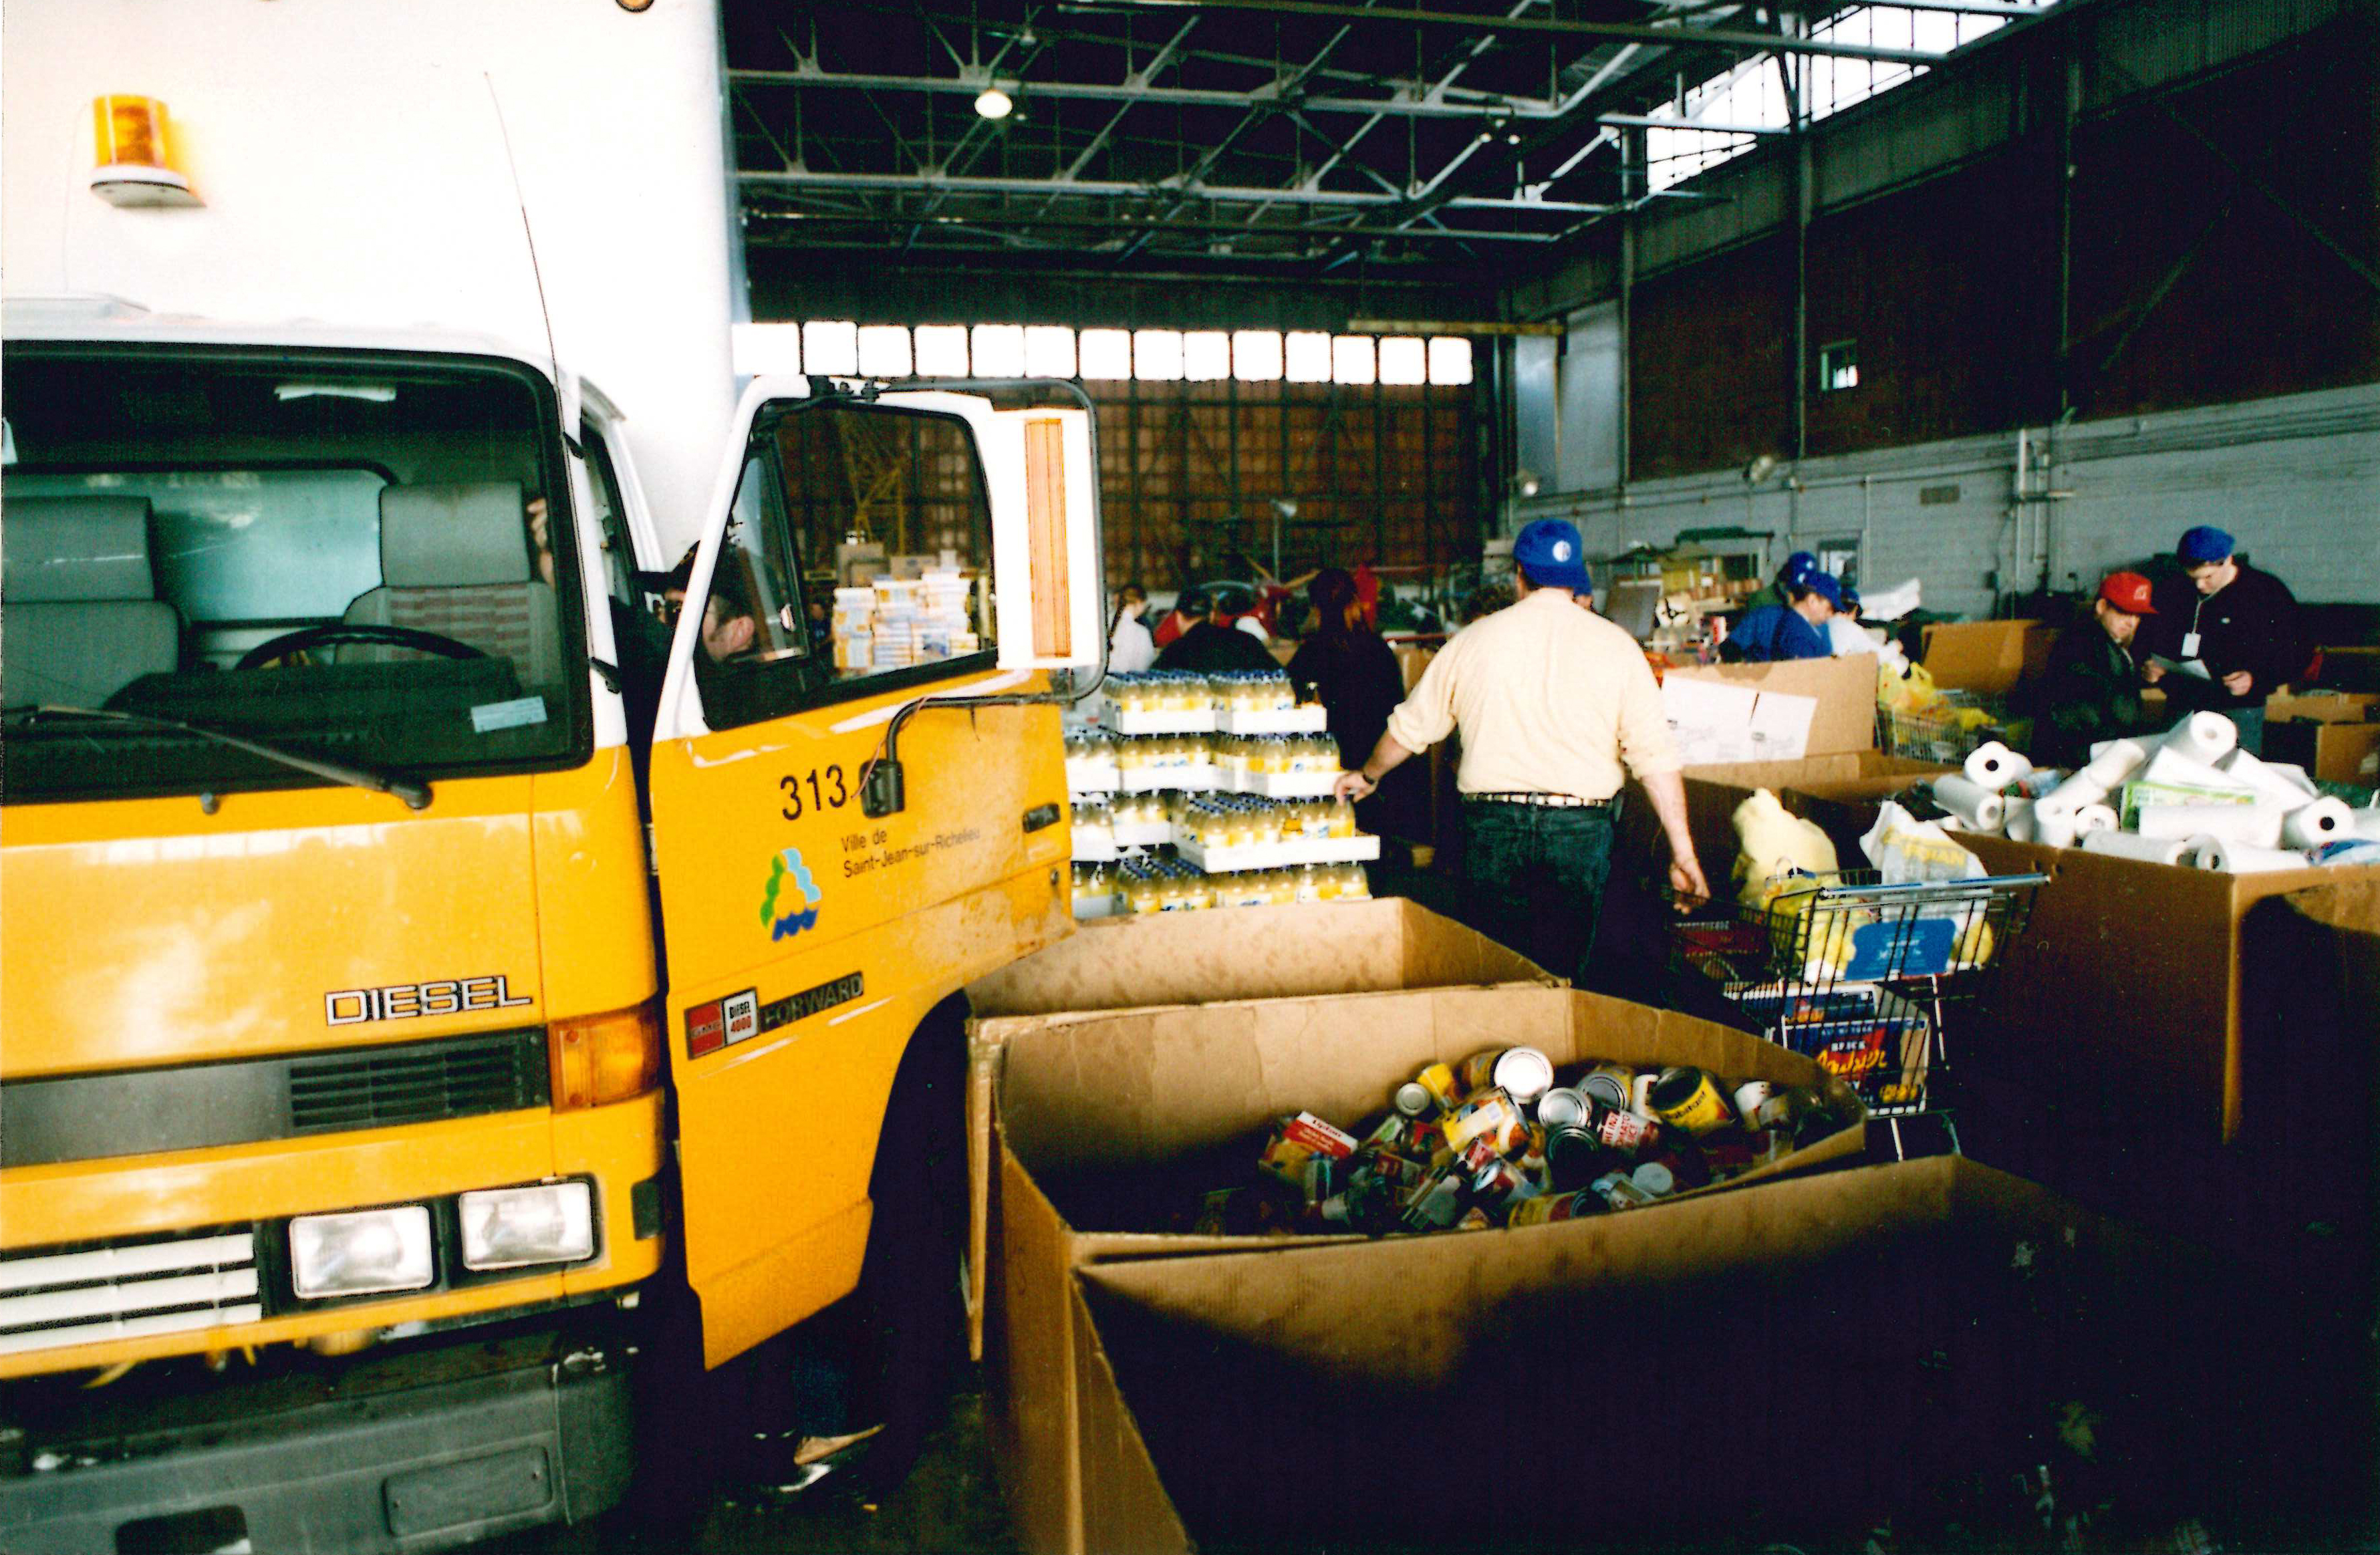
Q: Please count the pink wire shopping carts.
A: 0